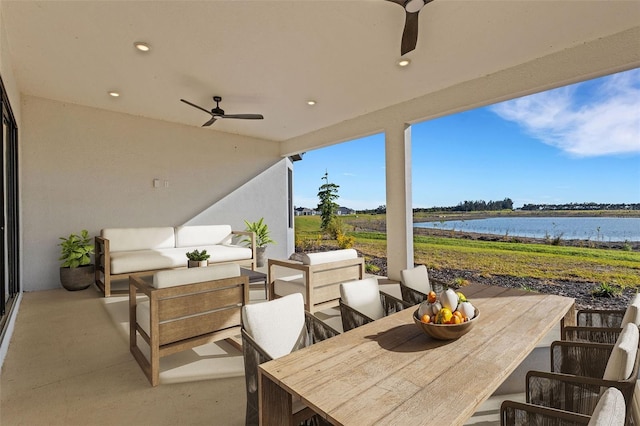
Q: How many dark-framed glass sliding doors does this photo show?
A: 1